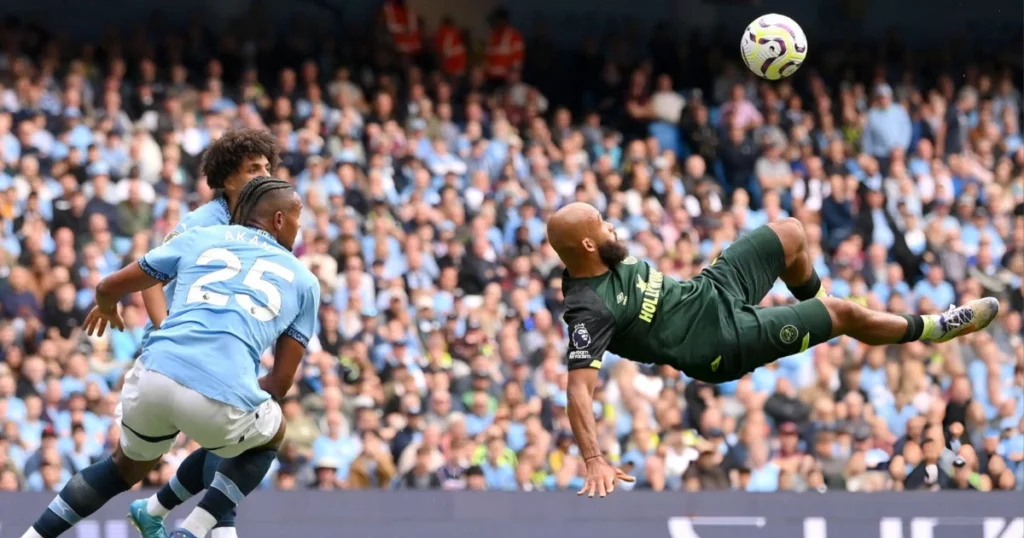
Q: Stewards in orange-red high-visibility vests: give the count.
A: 3